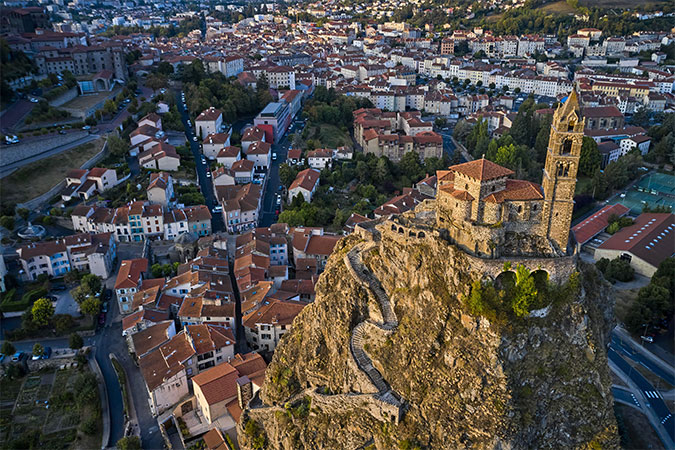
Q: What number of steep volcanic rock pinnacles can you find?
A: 1